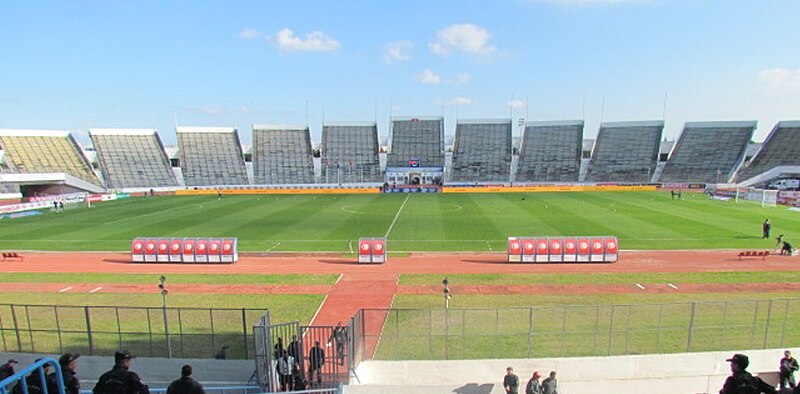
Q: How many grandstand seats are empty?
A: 11